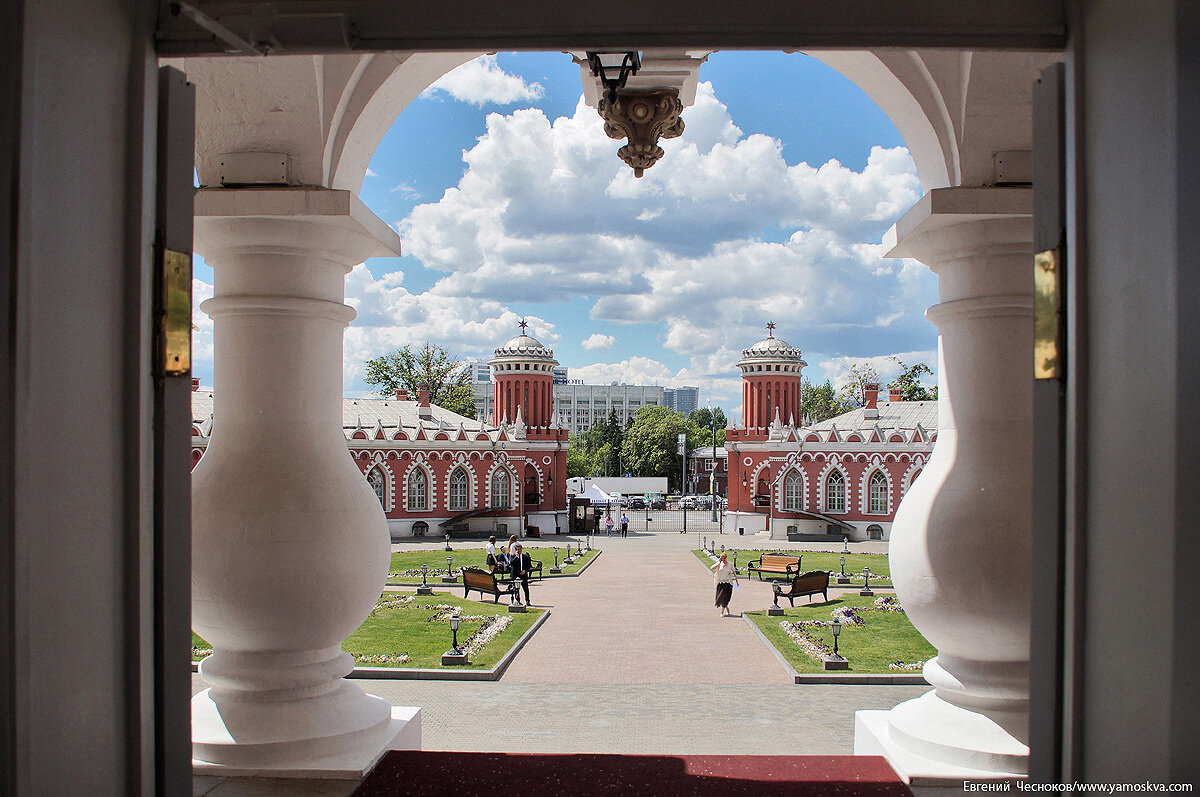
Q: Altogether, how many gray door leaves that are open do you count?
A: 2